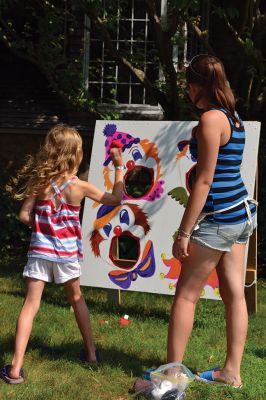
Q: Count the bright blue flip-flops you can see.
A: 2